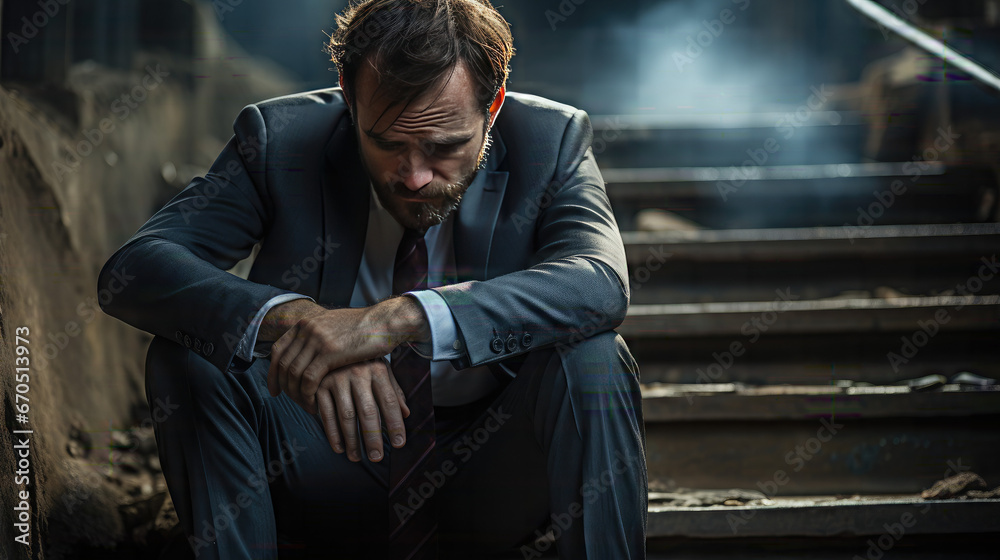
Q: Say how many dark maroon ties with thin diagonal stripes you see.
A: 1